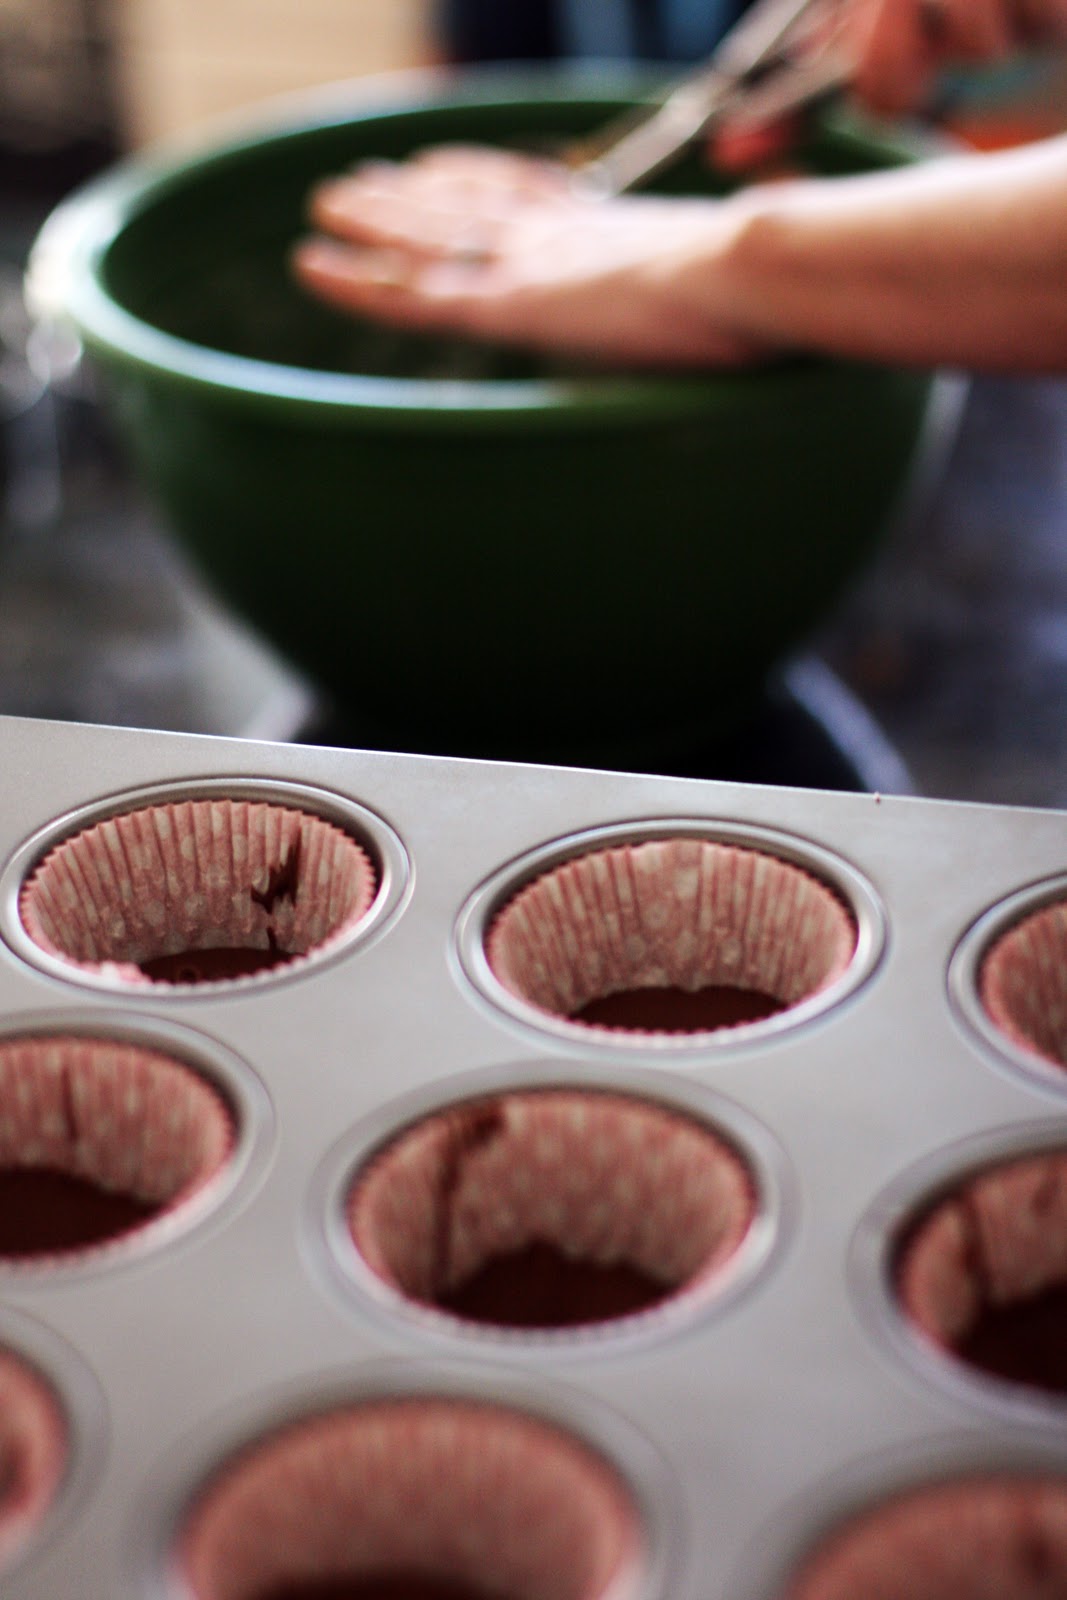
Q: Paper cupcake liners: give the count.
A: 9